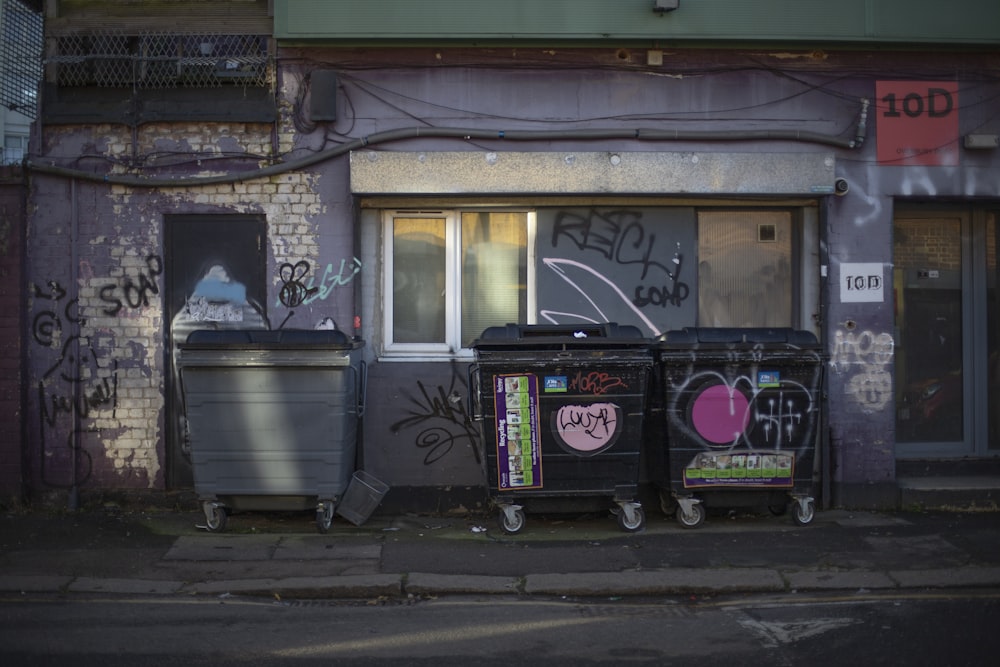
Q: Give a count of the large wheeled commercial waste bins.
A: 3